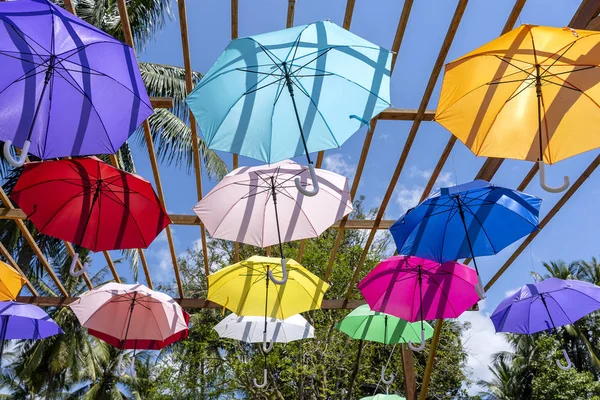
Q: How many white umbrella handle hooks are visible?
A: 13